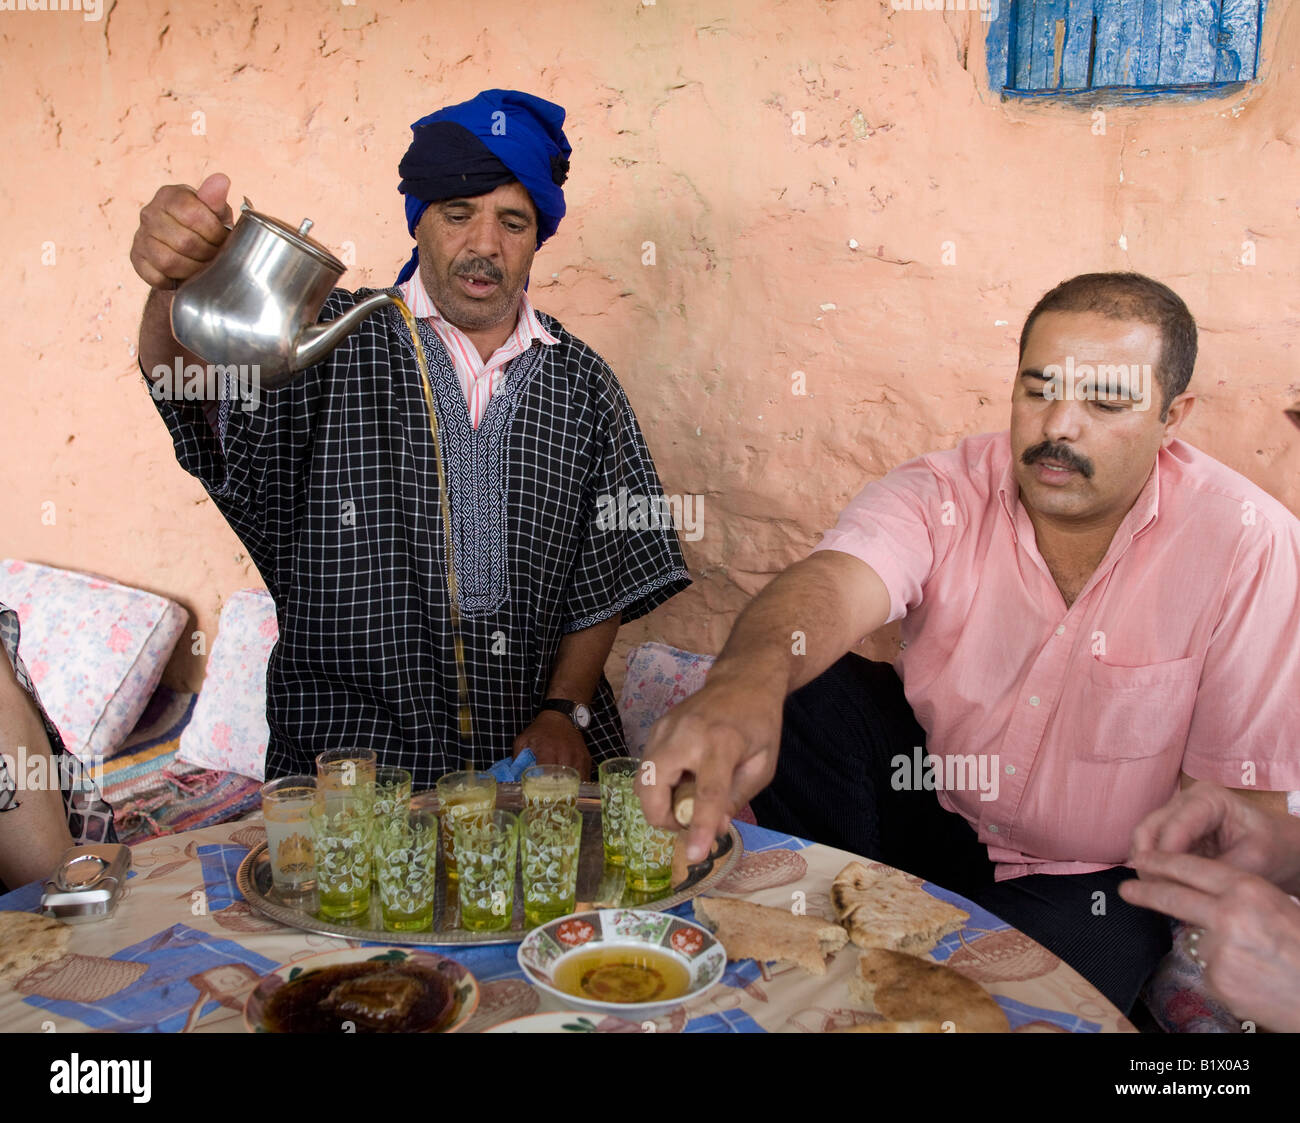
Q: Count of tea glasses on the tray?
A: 11